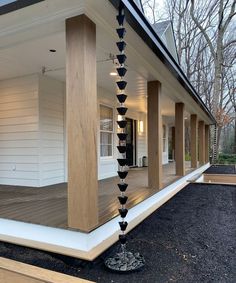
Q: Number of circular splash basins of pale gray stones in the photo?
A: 1